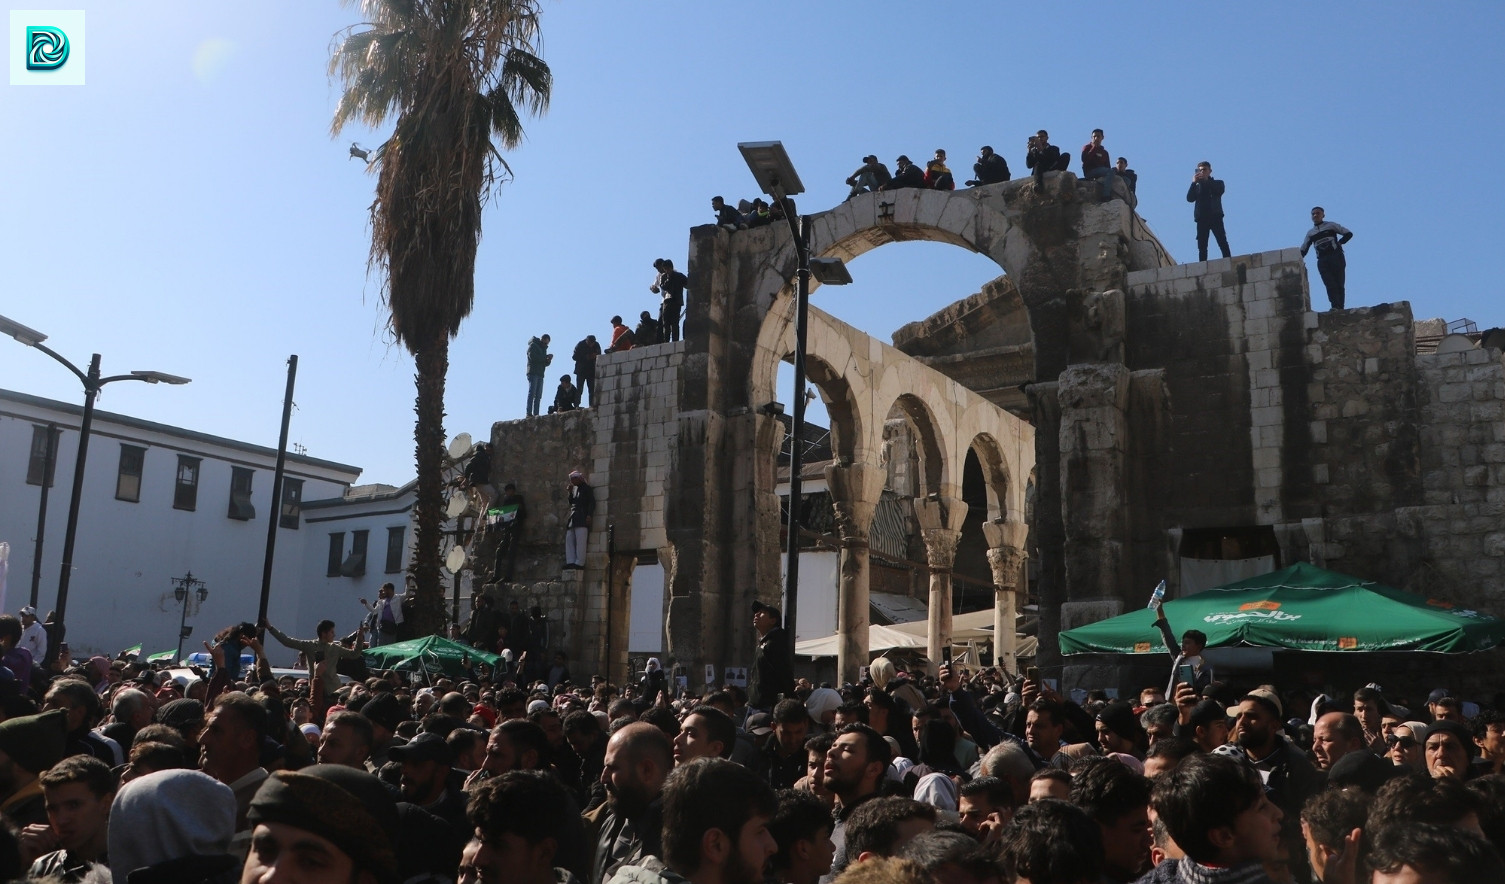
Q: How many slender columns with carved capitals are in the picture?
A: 3